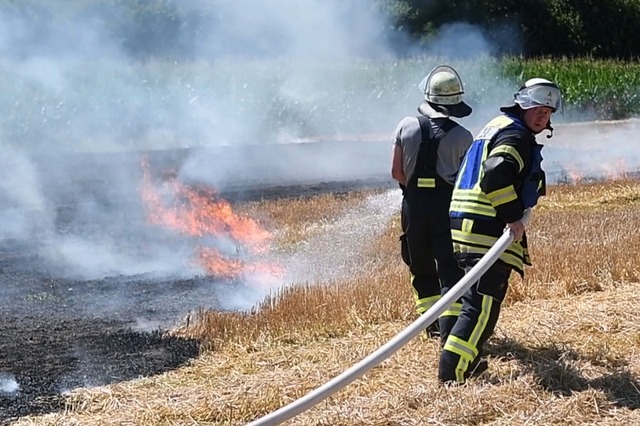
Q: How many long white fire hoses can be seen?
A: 1